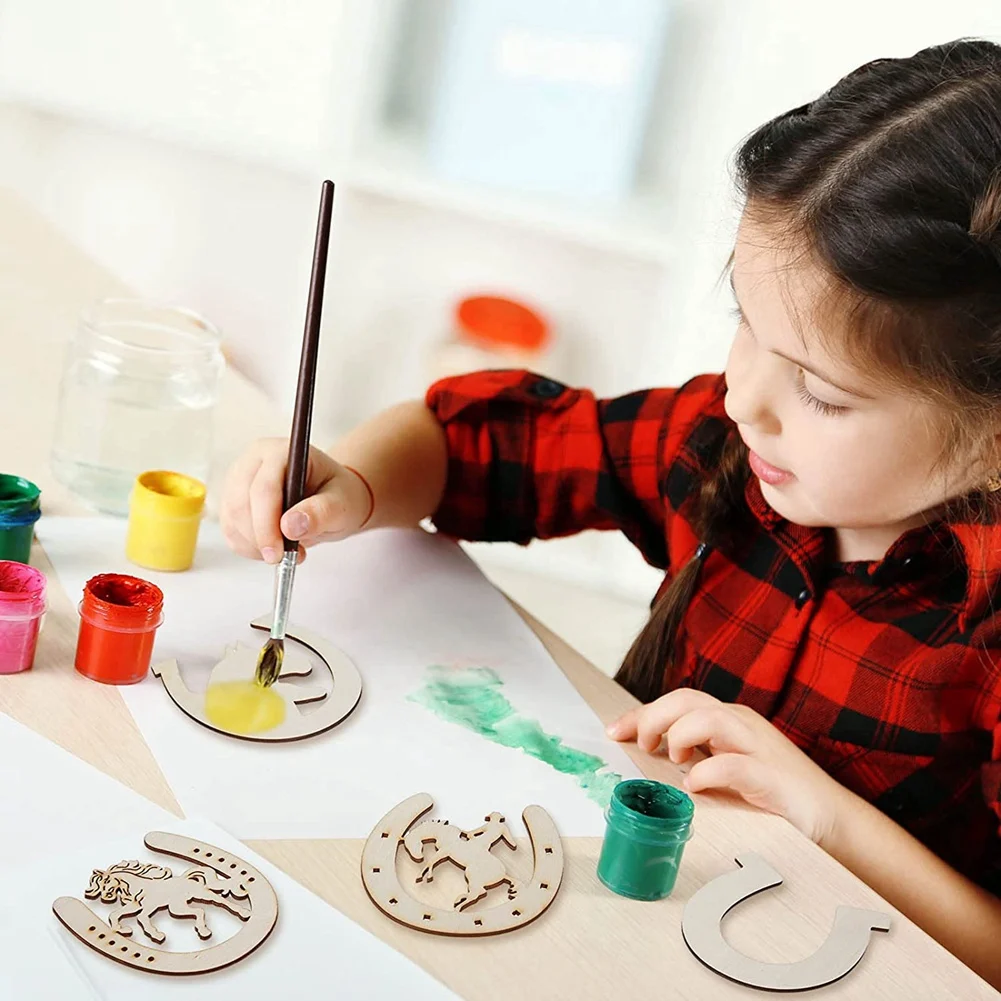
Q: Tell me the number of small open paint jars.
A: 5